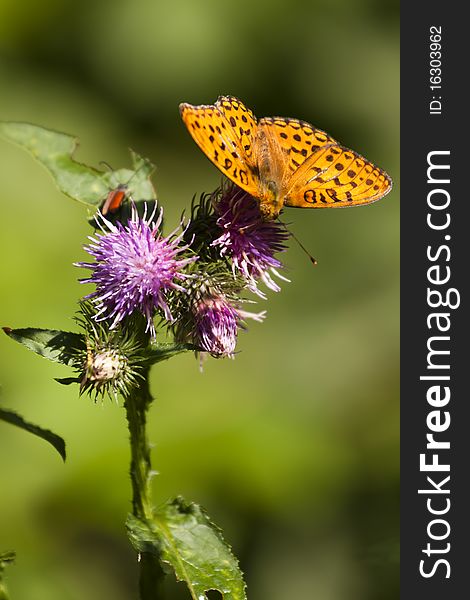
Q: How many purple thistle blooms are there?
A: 3